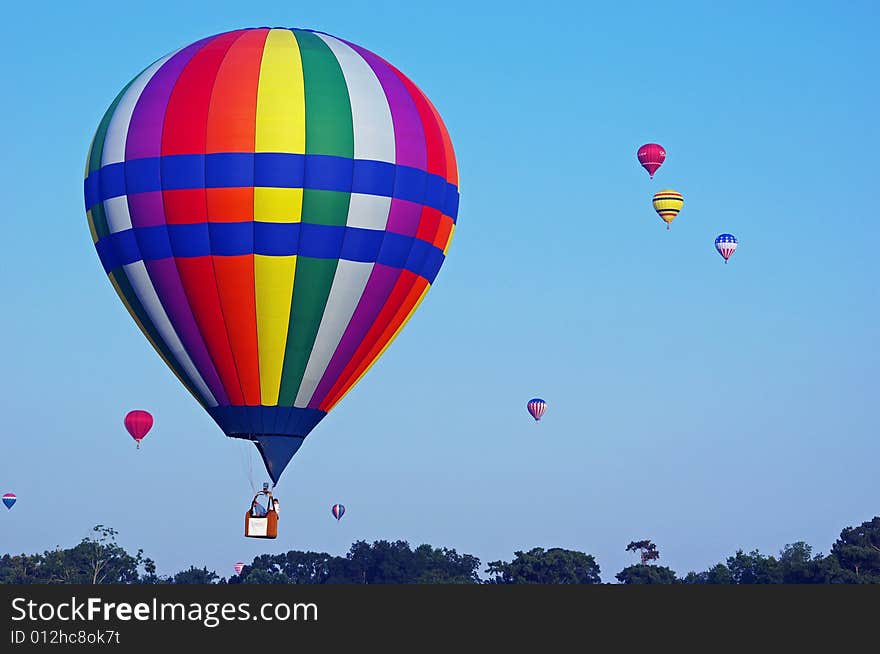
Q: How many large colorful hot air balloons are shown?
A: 1